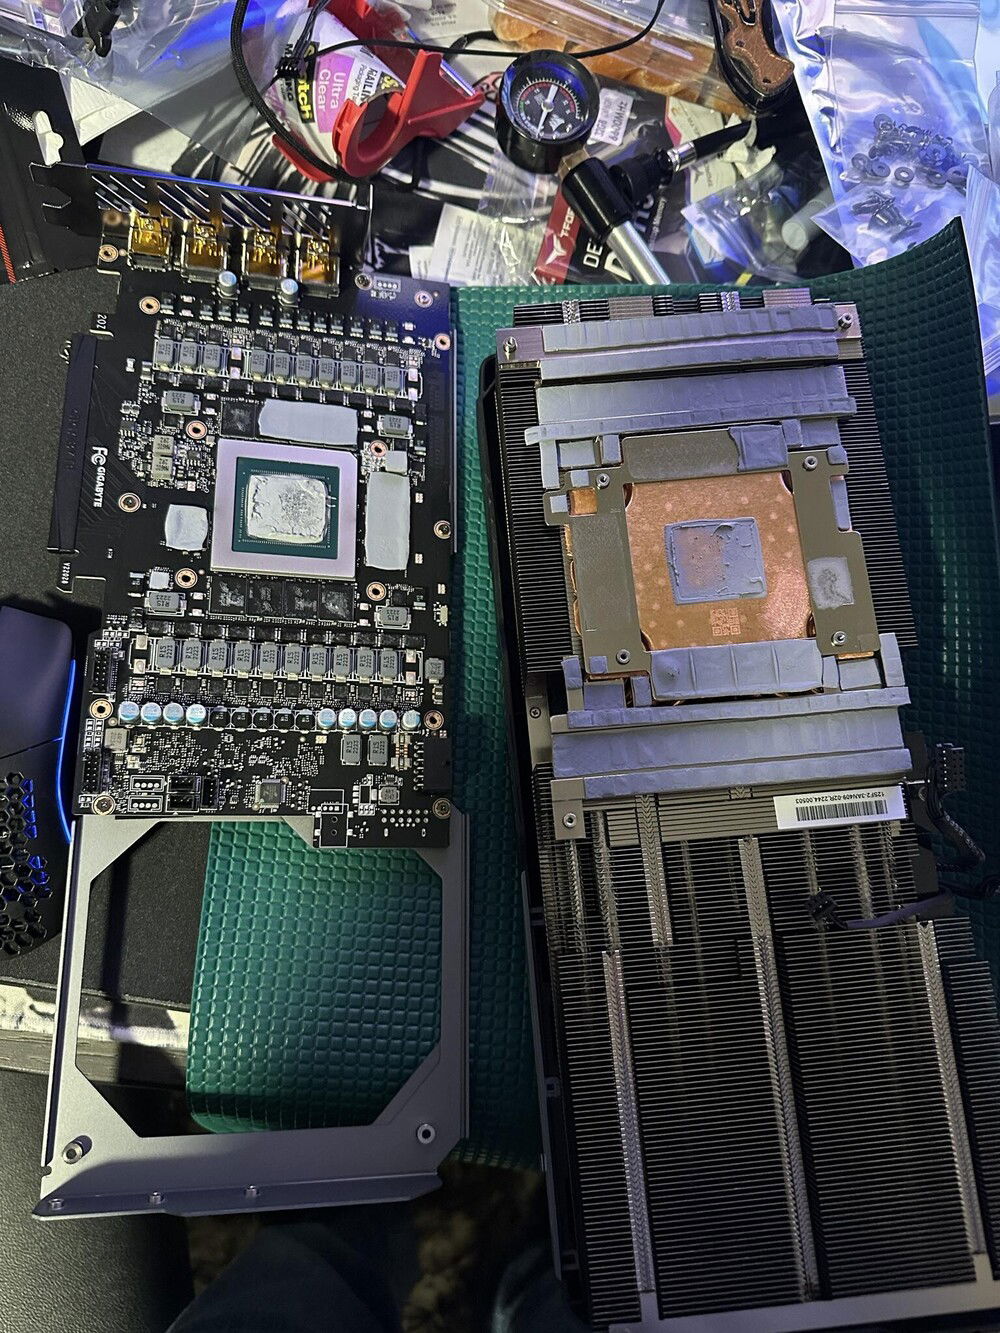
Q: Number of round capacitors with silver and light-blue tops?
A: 11